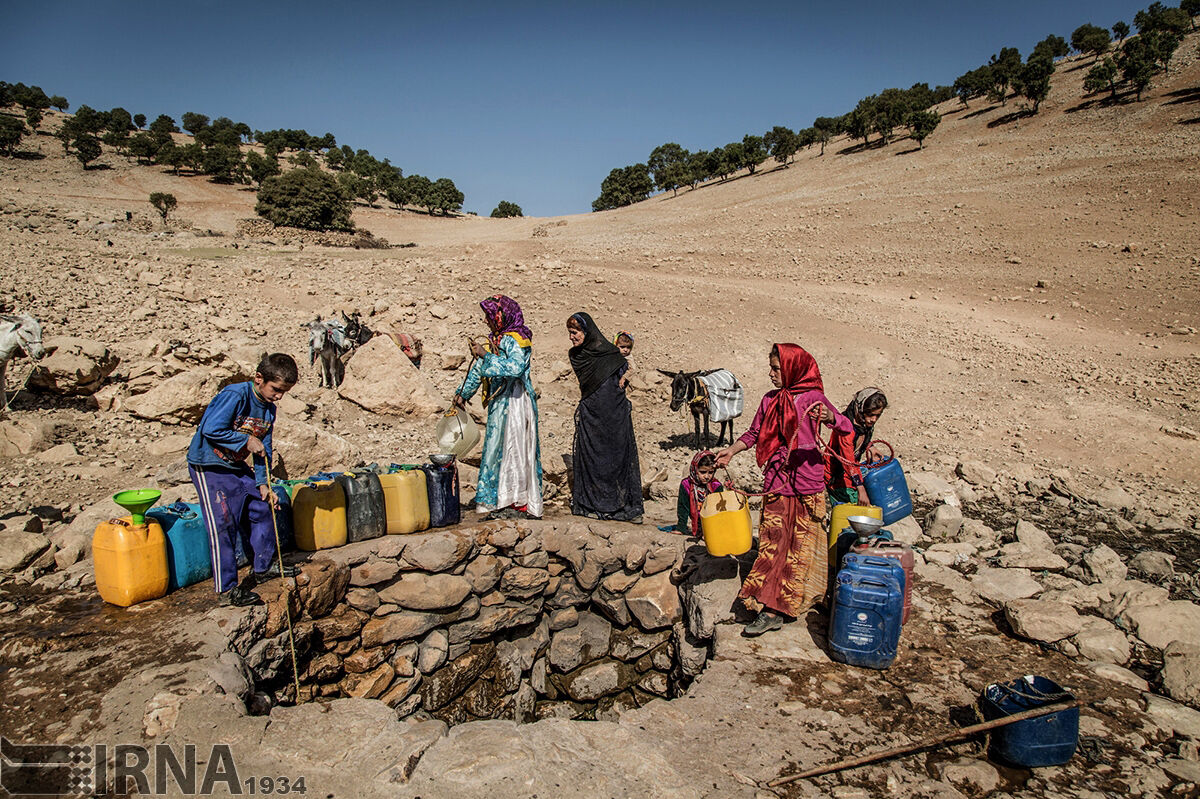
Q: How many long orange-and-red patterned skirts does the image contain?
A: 1